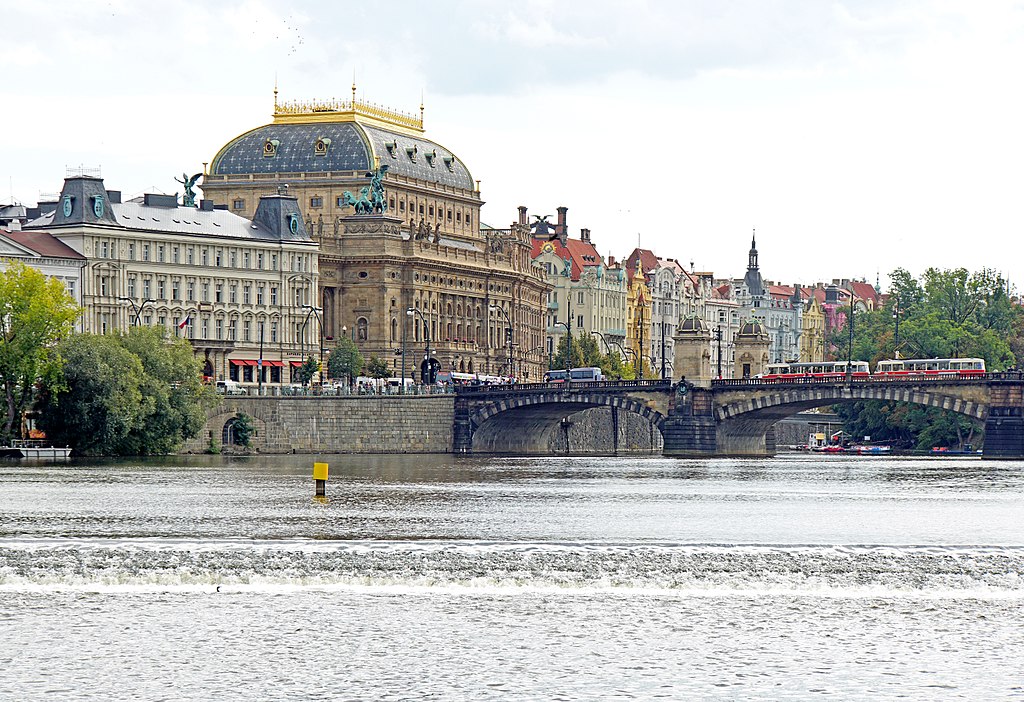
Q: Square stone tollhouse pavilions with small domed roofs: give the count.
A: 2